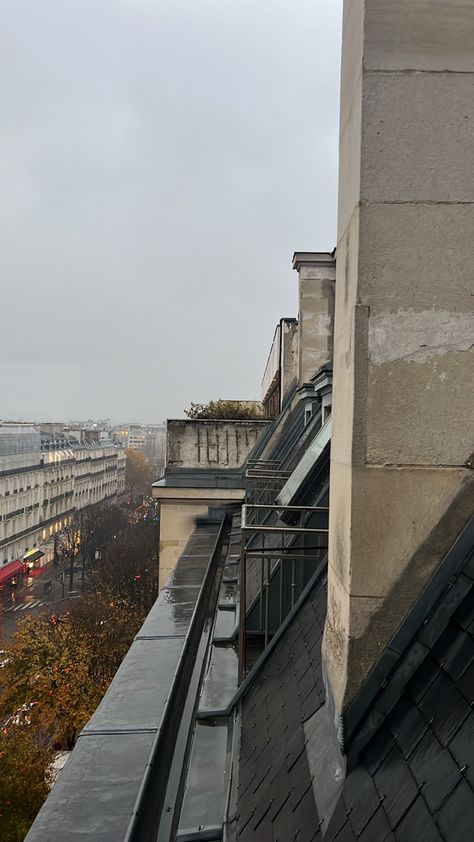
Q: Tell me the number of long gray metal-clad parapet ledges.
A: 1